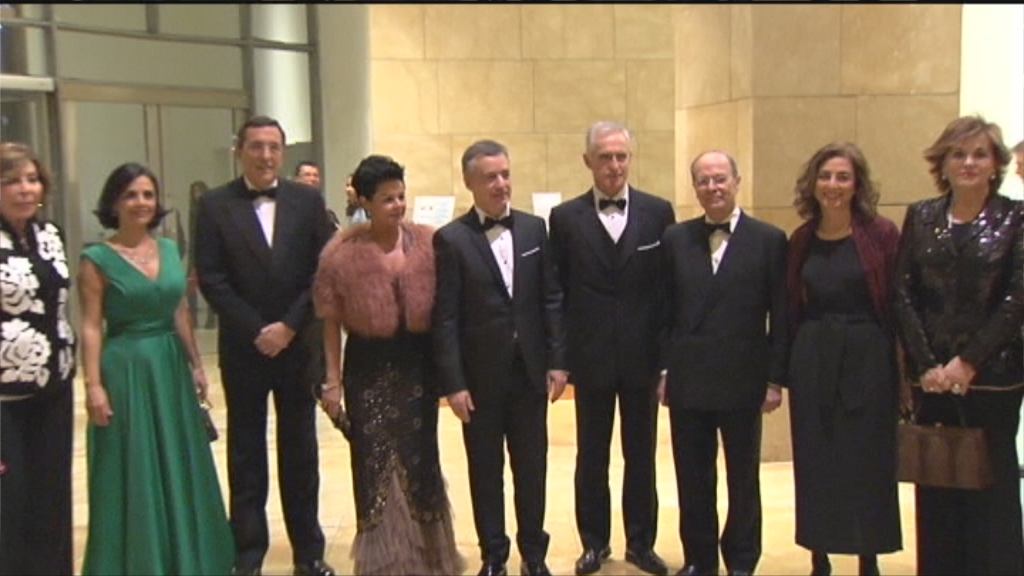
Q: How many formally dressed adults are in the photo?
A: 9